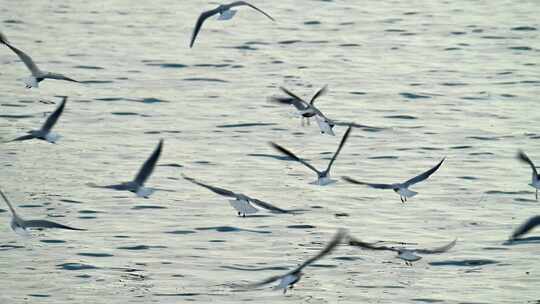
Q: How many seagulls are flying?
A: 14